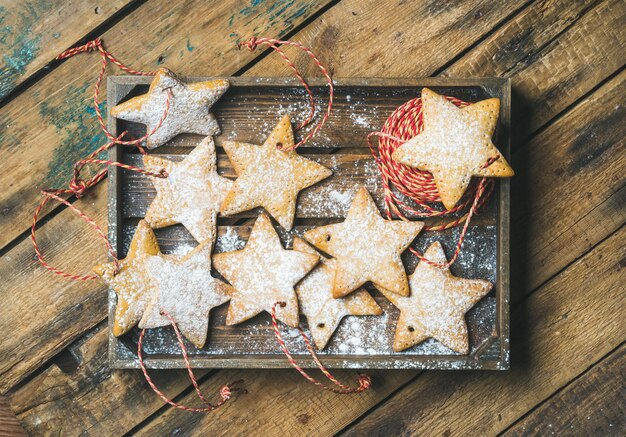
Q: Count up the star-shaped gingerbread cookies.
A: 10